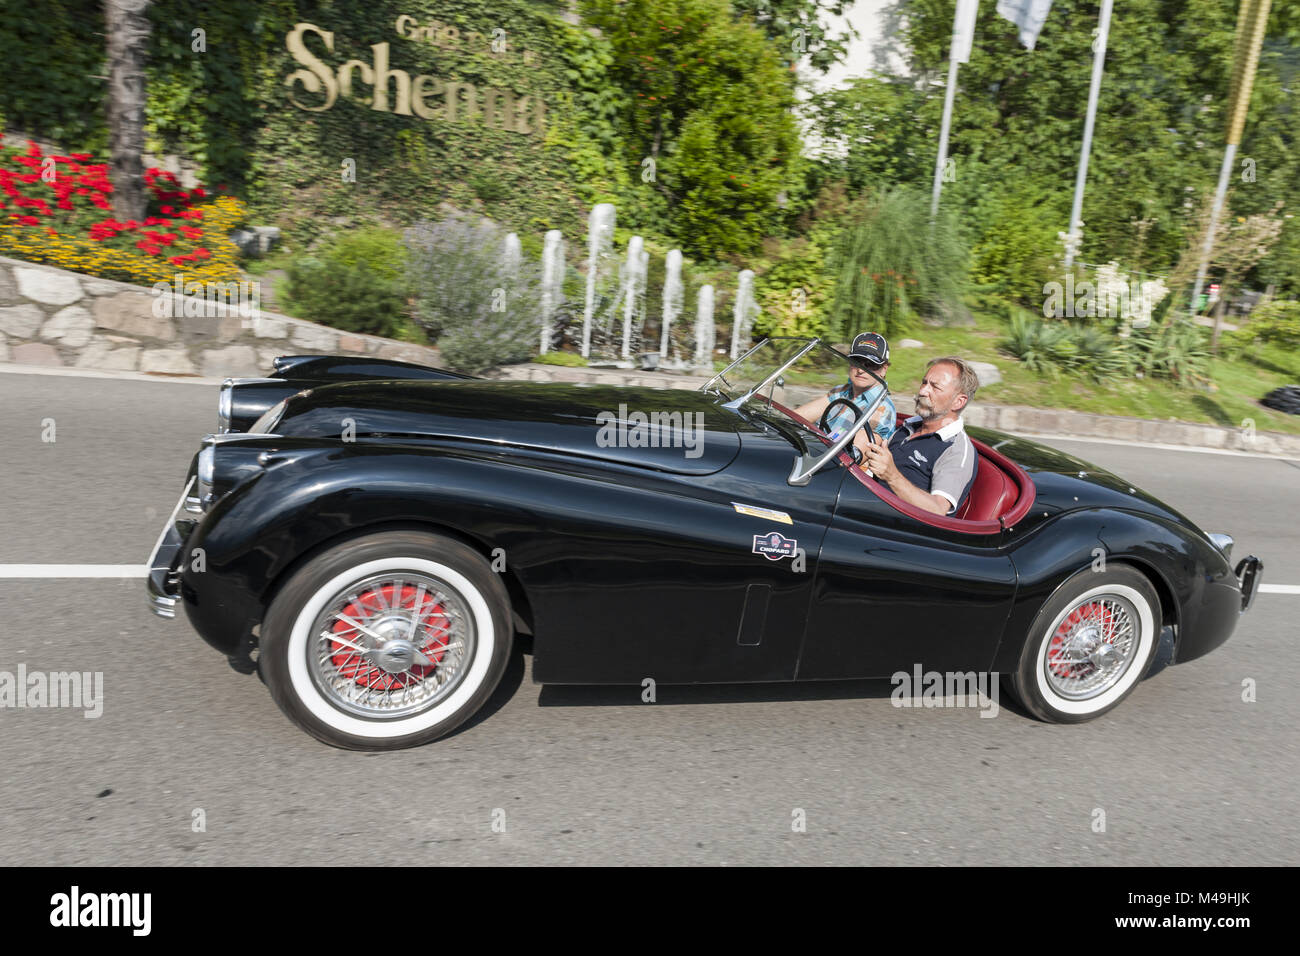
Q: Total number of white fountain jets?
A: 7